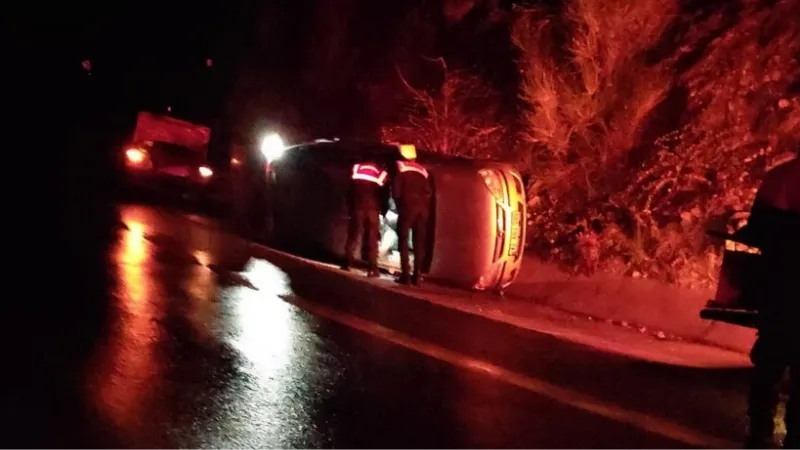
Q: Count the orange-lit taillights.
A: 2